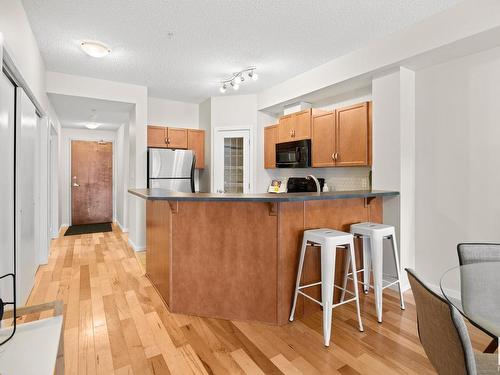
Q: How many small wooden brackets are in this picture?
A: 3